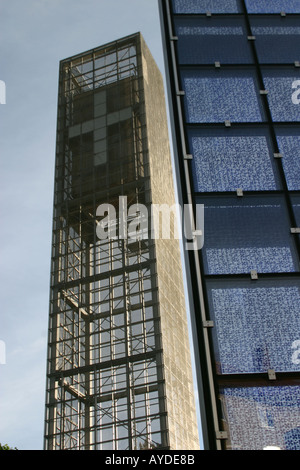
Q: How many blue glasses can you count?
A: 12